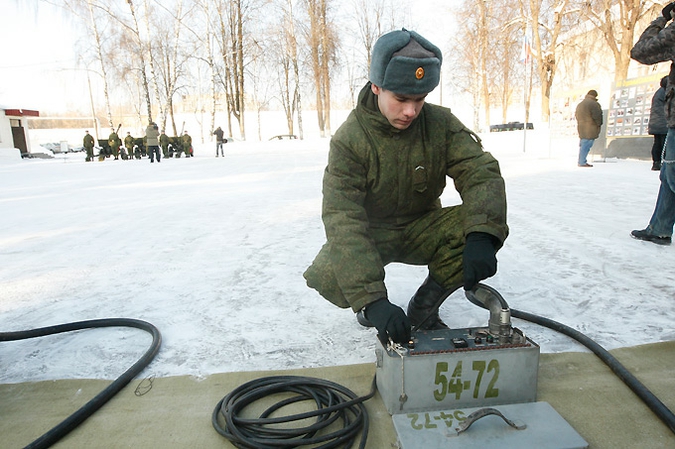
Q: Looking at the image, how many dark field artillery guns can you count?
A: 3